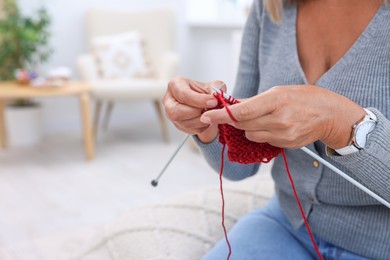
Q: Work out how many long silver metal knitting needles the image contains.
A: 2